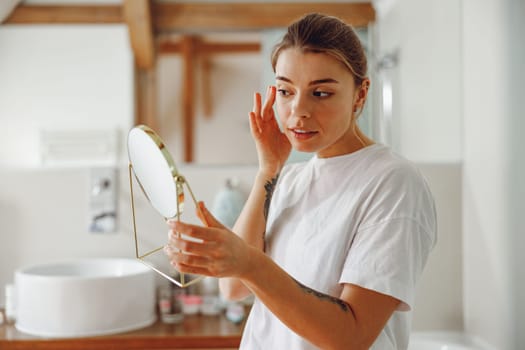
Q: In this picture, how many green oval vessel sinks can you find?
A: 0